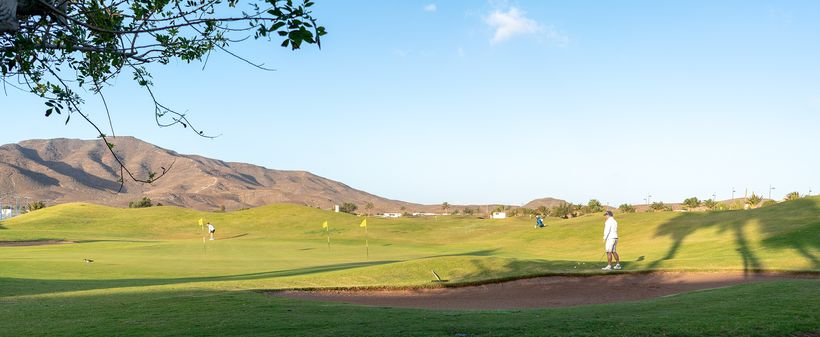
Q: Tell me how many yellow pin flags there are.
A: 3